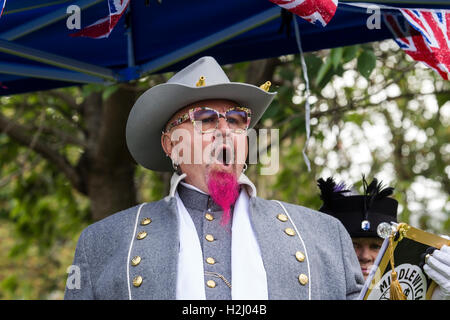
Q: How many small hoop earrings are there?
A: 2